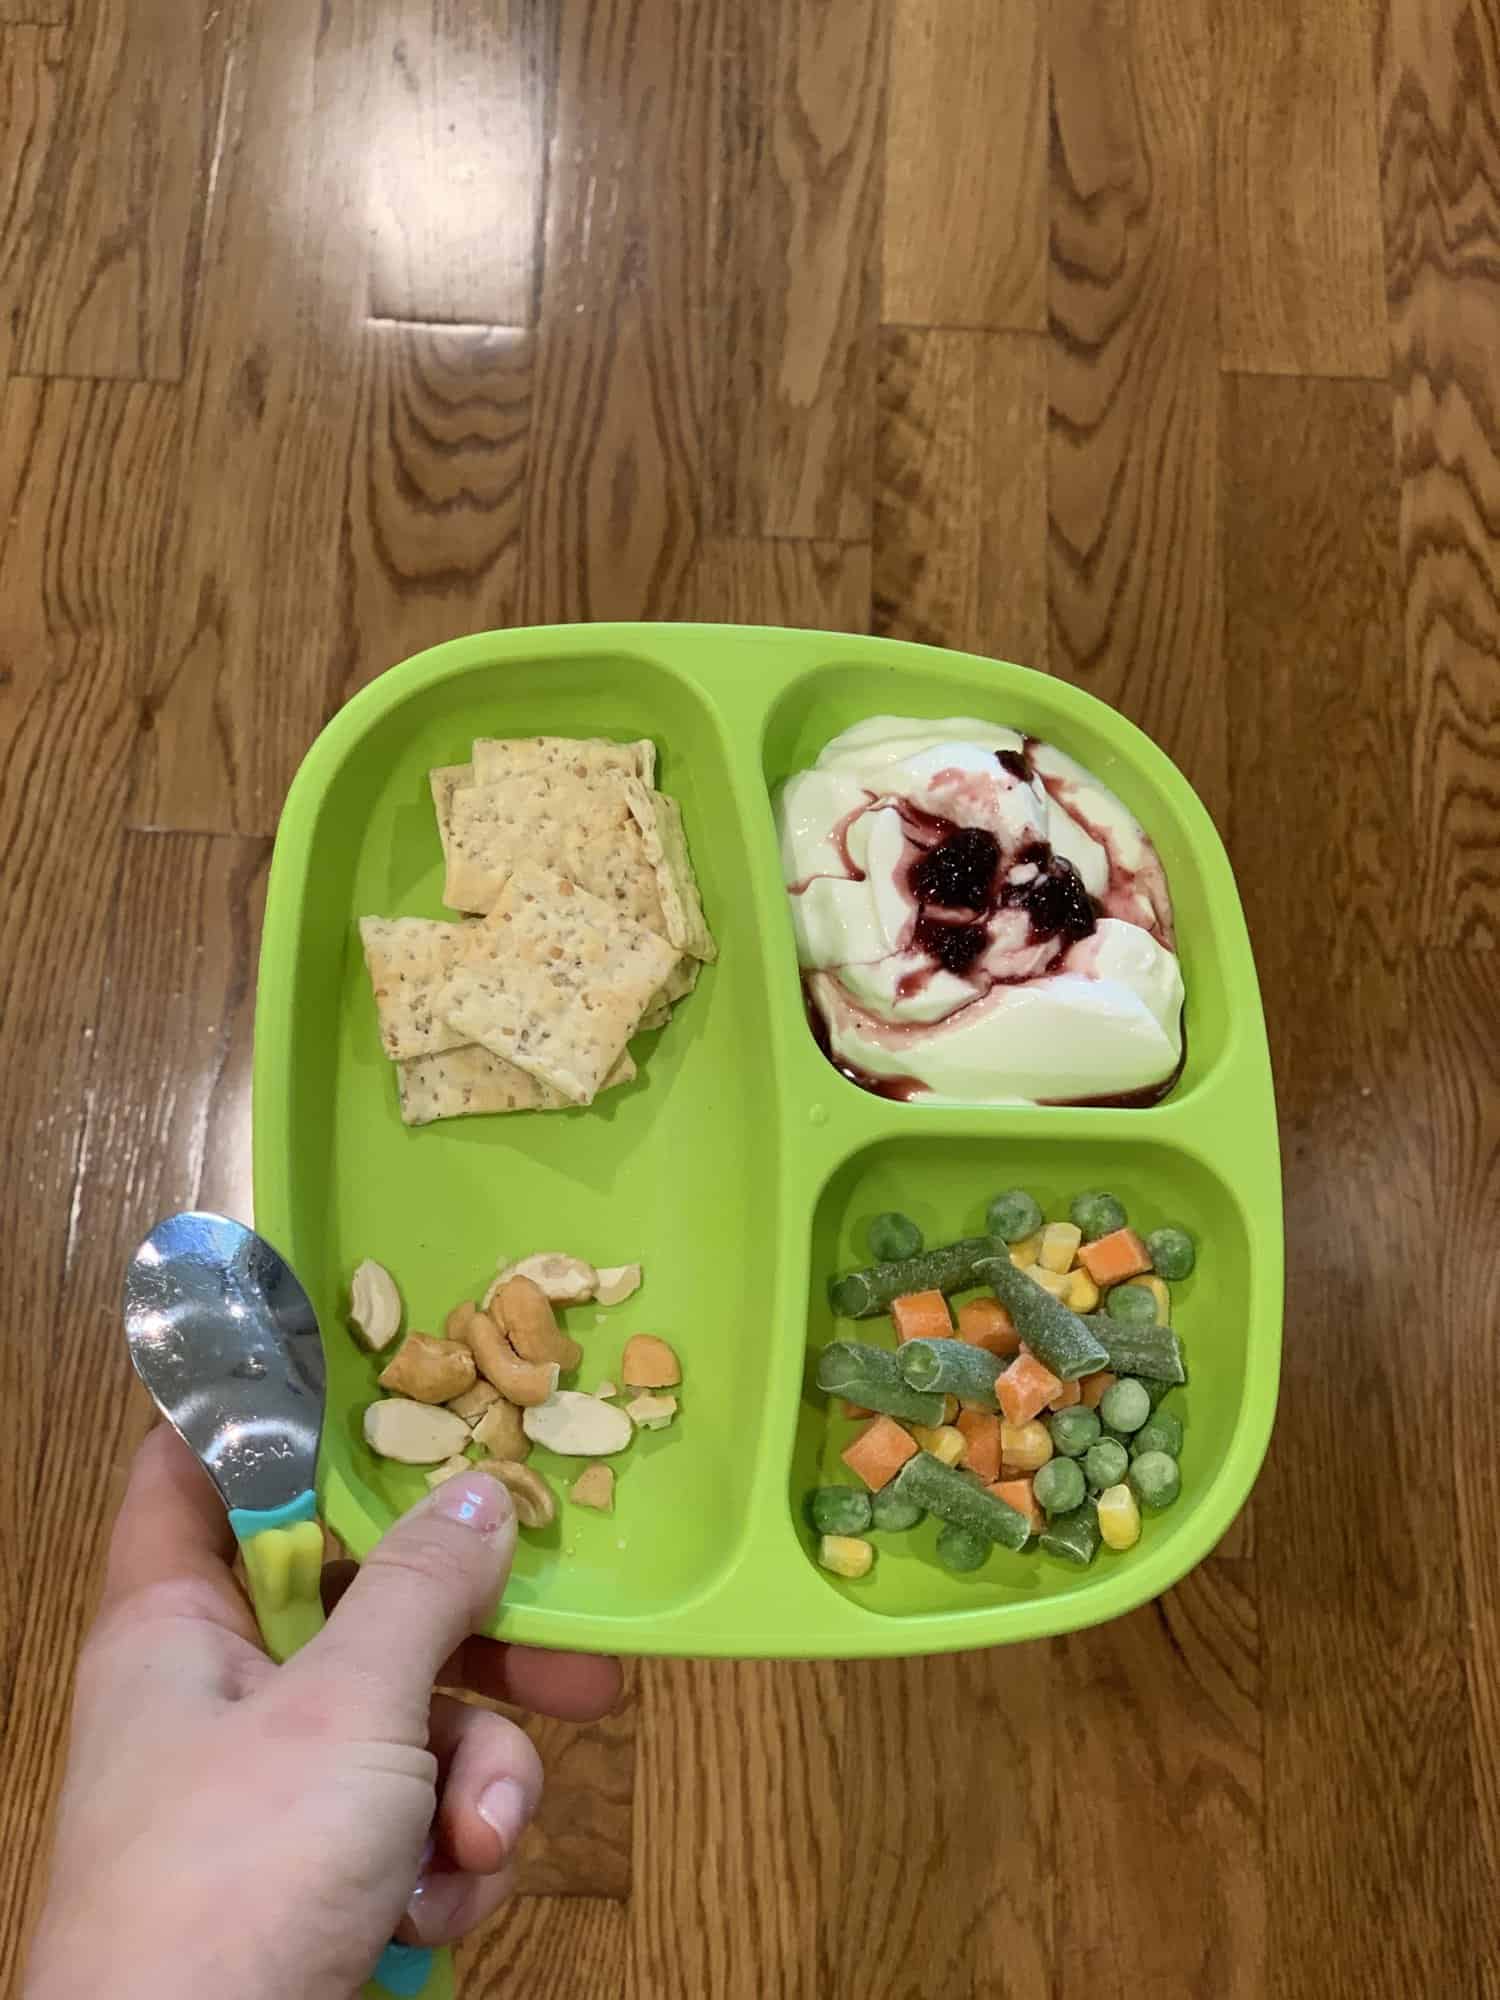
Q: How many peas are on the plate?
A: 14